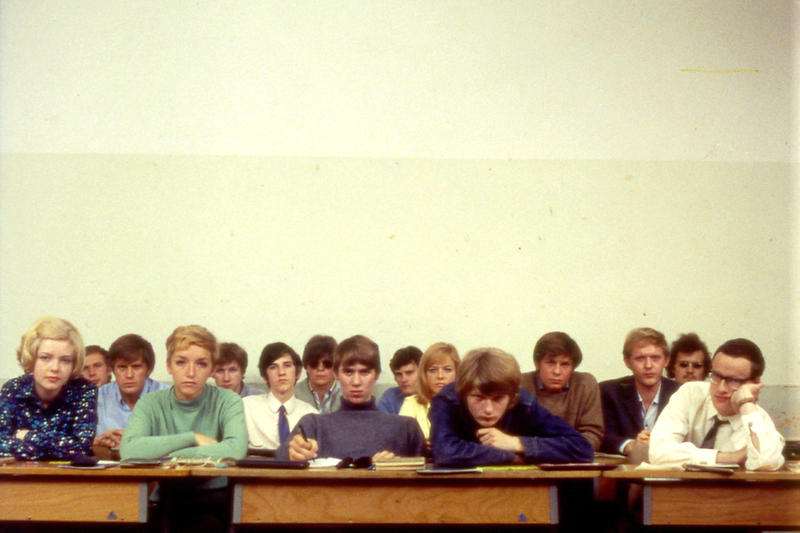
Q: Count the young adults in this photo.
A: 15